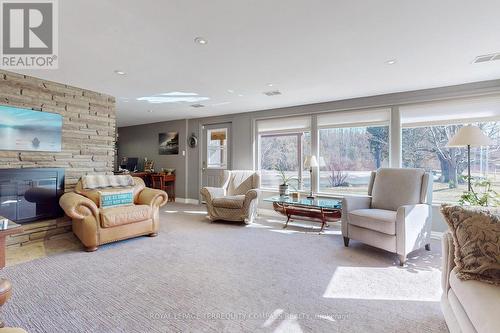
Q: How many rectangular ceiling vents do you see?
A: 3